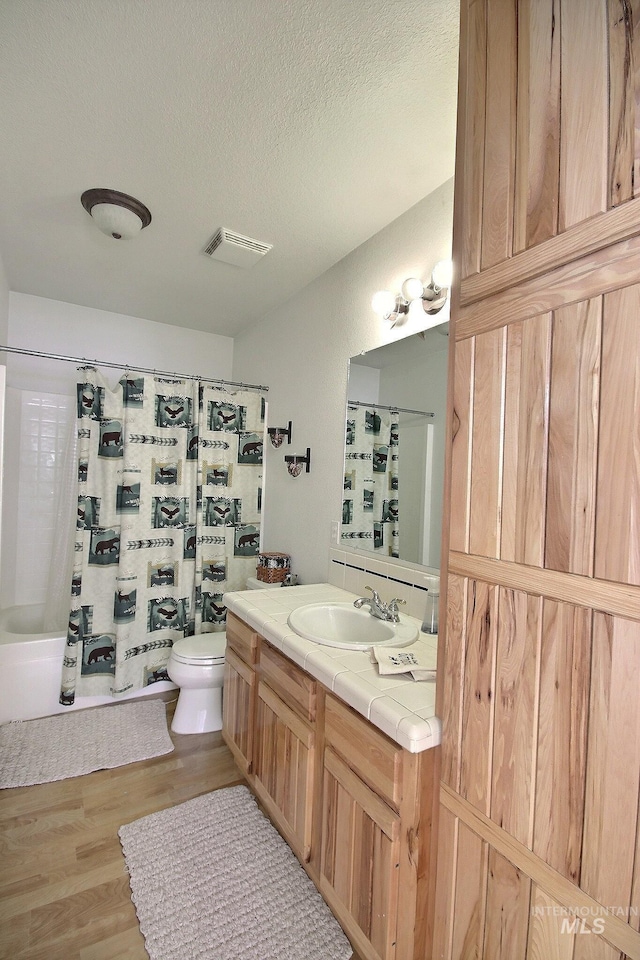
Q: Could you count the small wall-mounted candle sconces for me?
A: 2